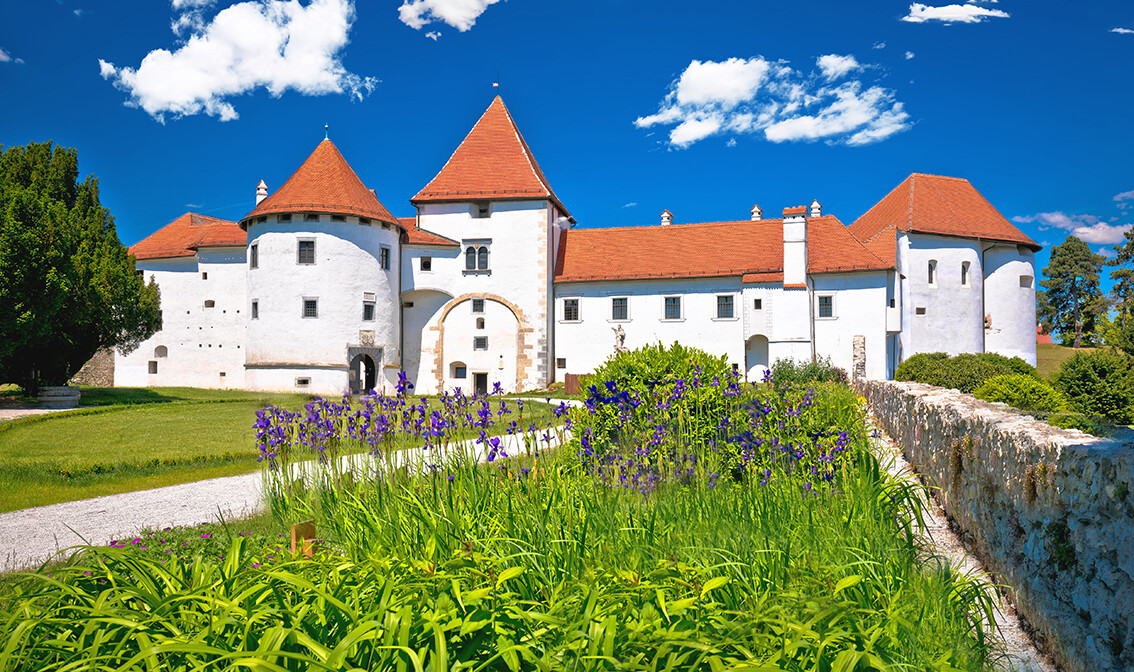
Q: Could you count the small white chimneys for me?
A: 4